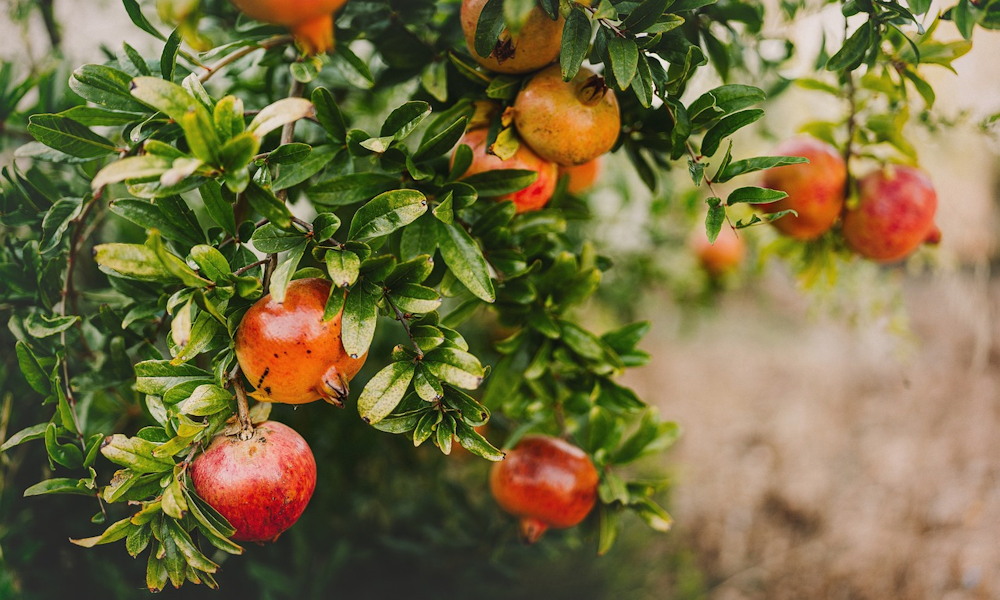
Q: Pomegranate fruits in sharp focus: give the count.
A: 2